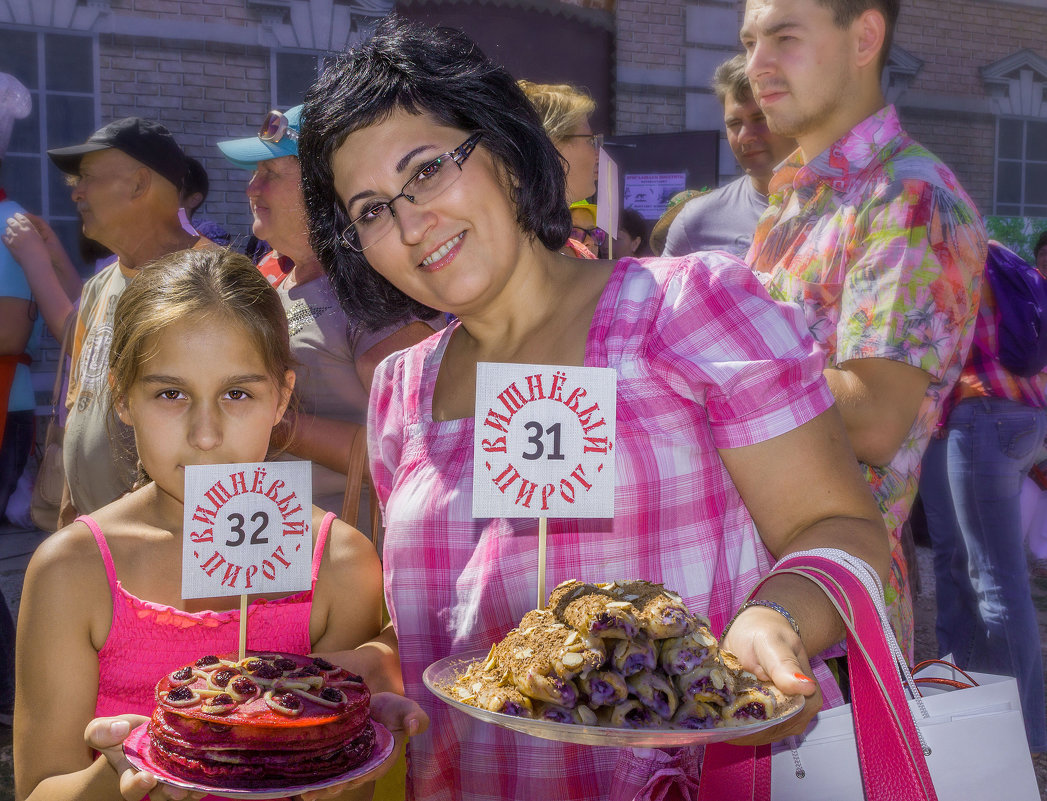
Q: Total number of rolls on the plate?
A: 14